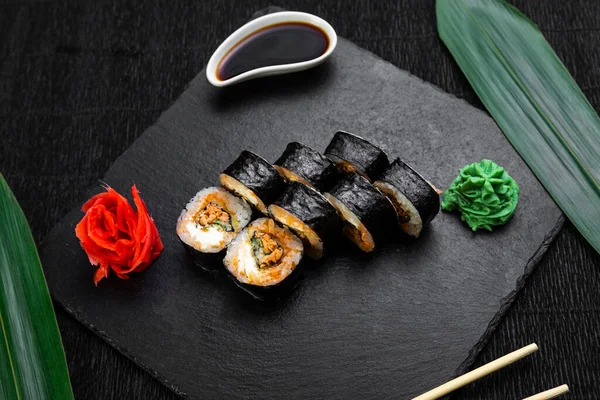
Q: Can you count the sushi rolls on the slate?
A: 8